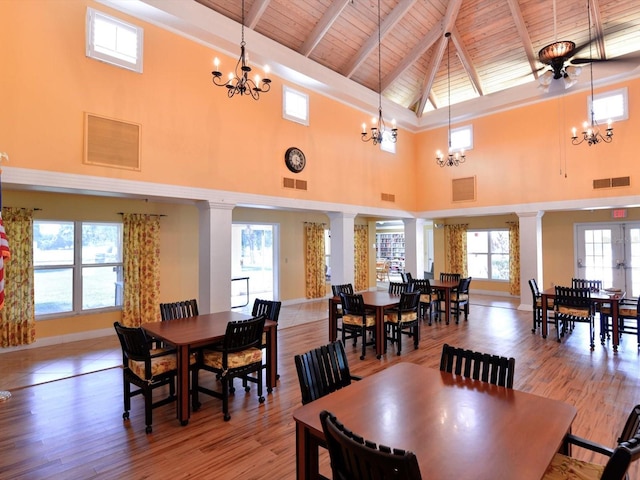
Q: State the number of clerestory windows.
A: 5